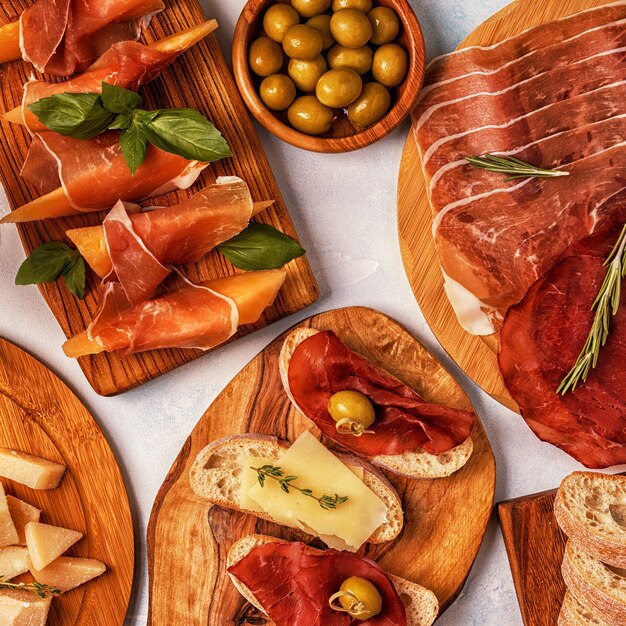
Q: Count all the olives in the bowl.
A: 15